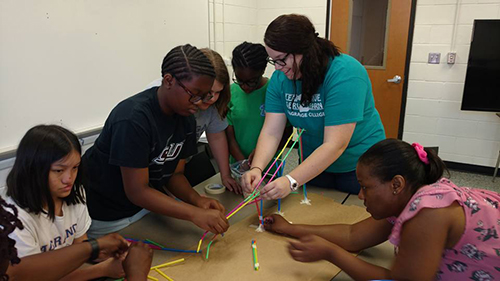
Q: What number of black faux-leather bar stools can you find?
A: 0